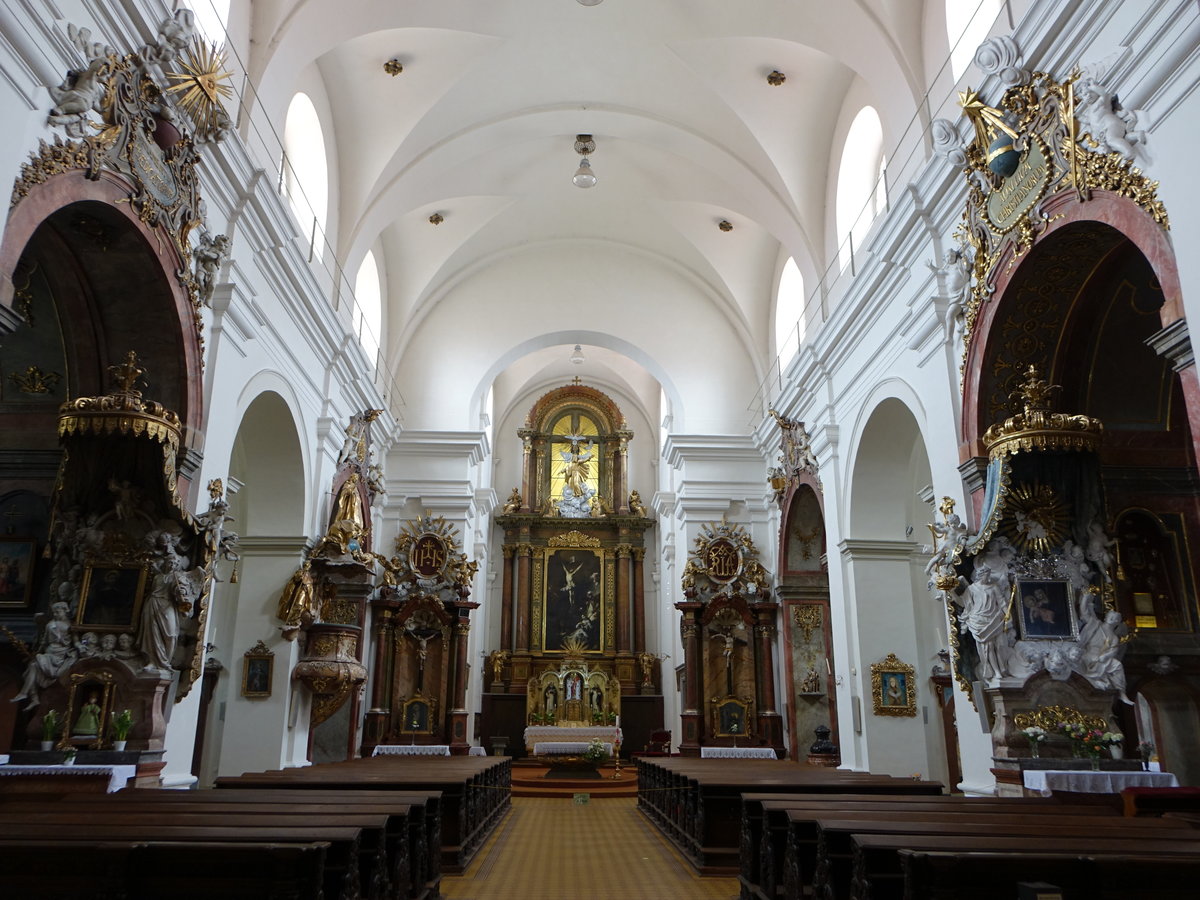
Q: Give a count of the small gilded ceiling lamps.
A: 4